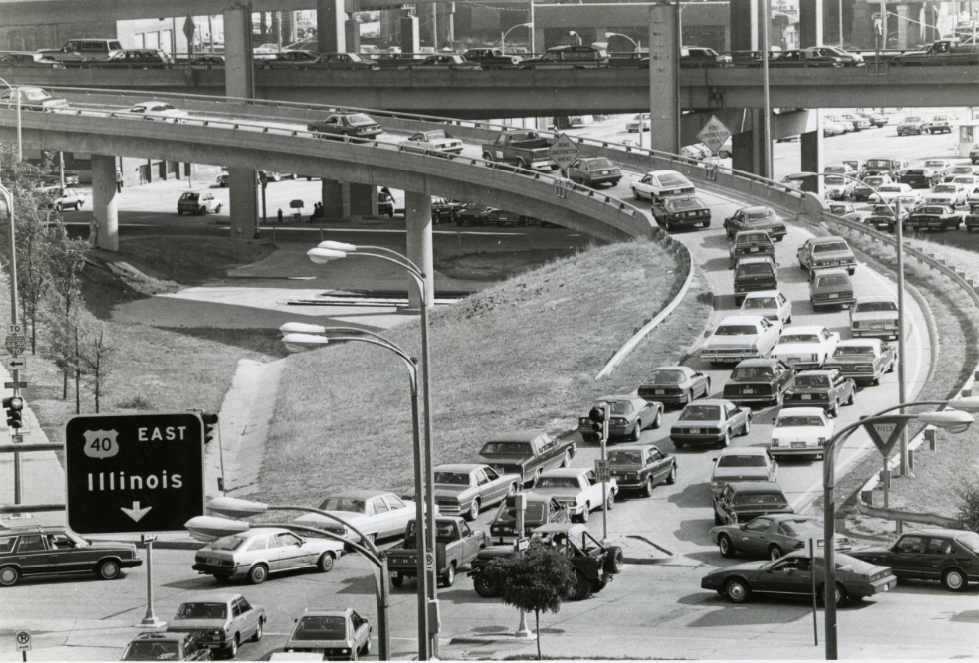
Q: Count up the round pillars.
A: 2